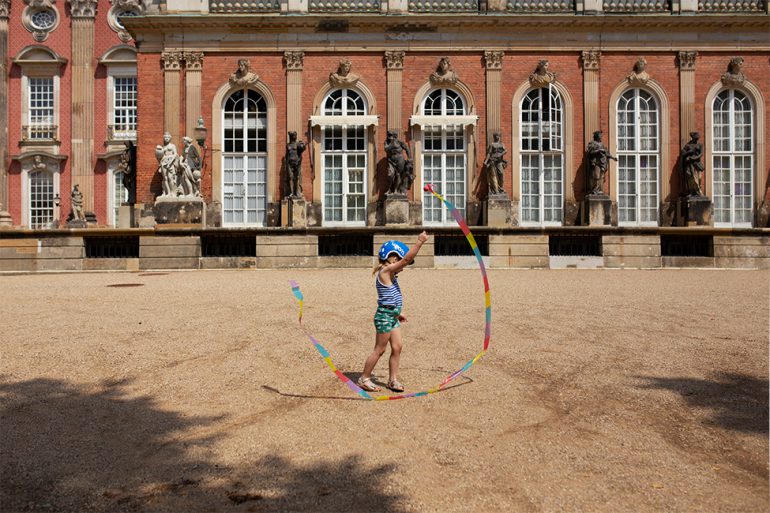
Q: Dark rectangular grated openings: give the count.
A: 6